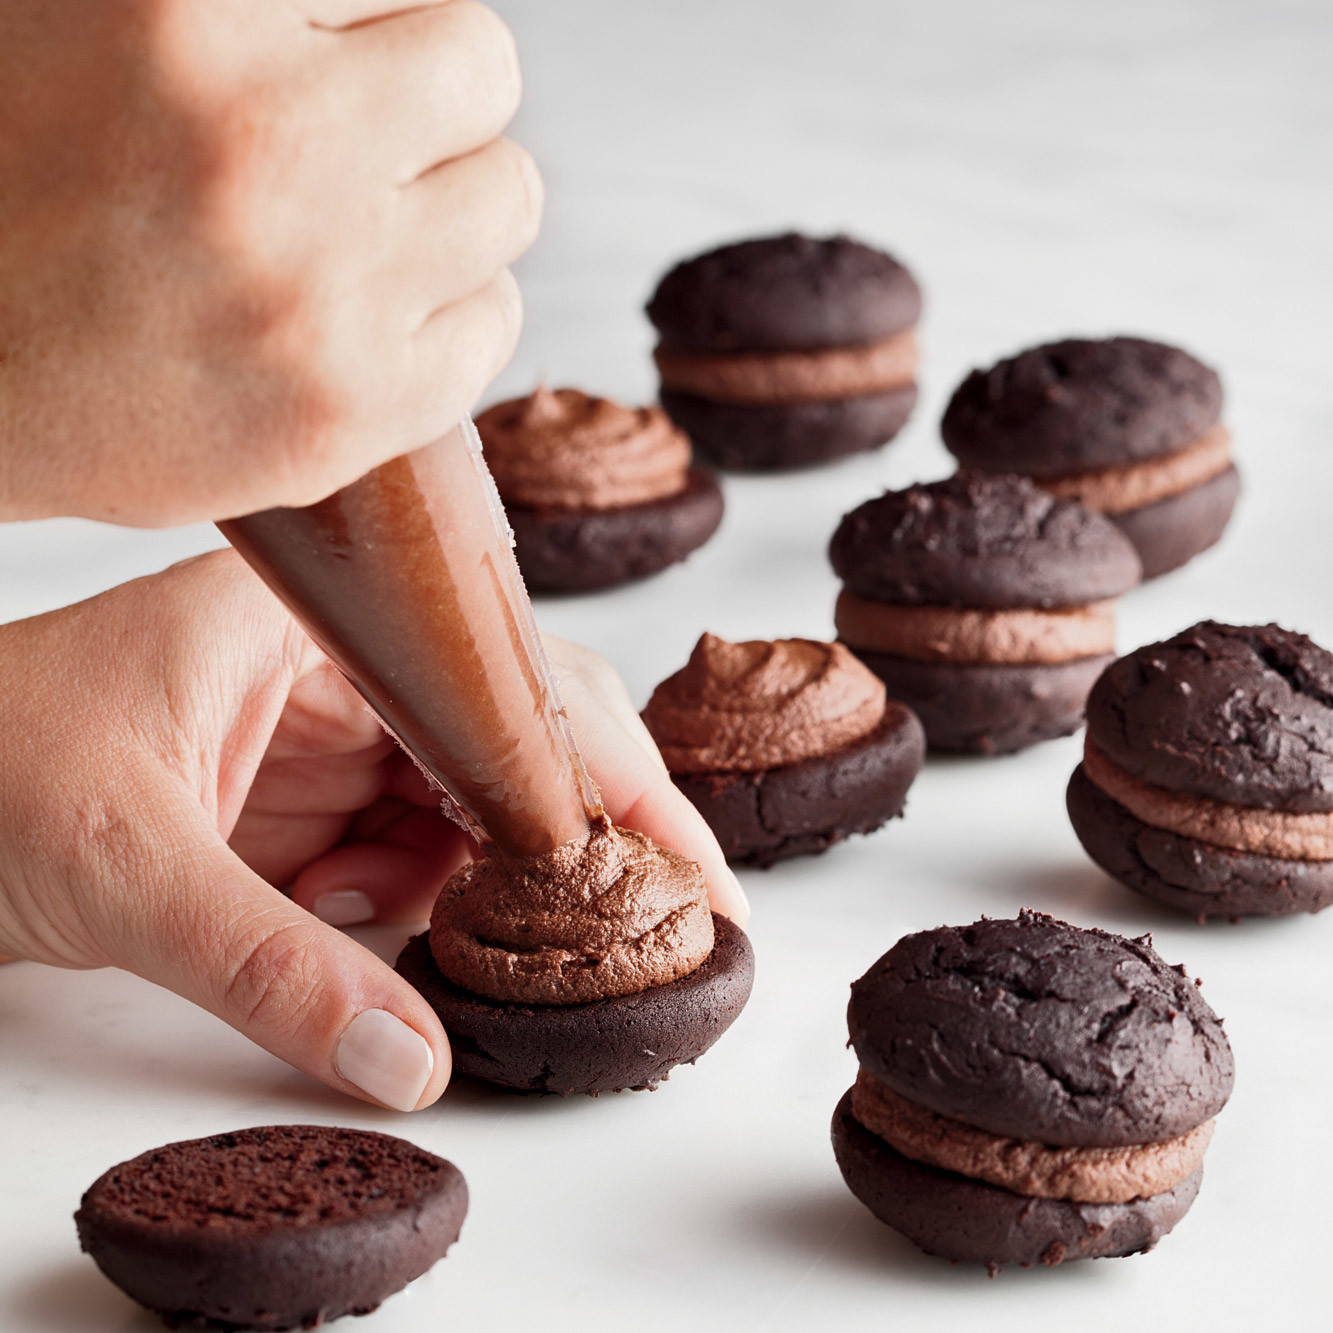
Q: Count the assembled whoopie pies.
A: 5